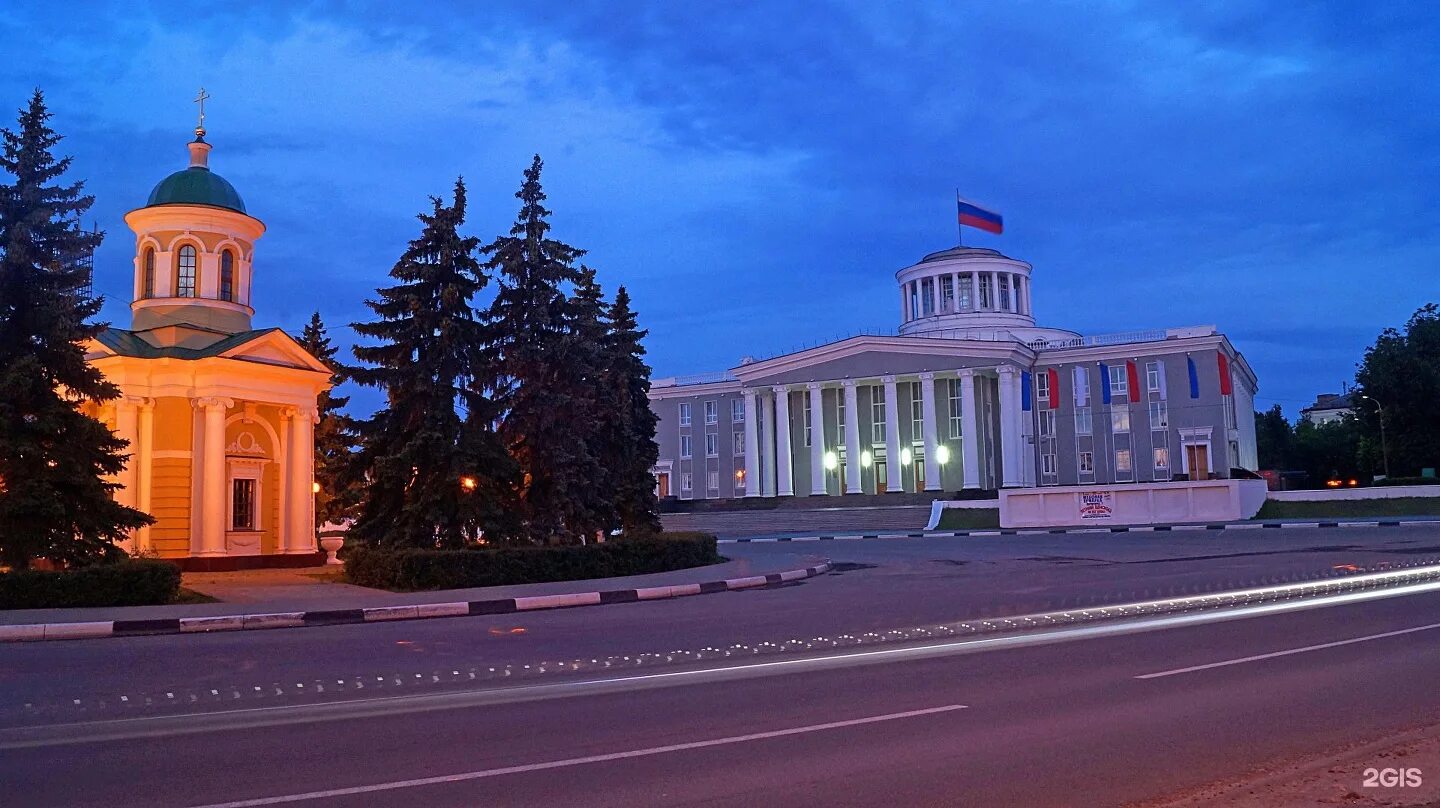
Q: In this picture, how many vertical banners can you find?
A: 8